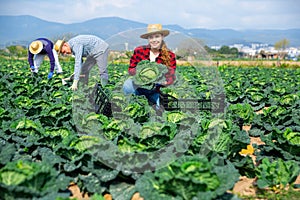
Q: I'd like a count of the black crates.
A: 2